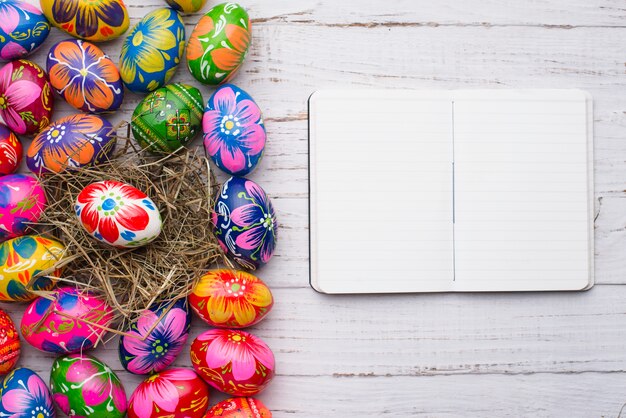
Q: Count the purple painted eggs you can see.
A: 2